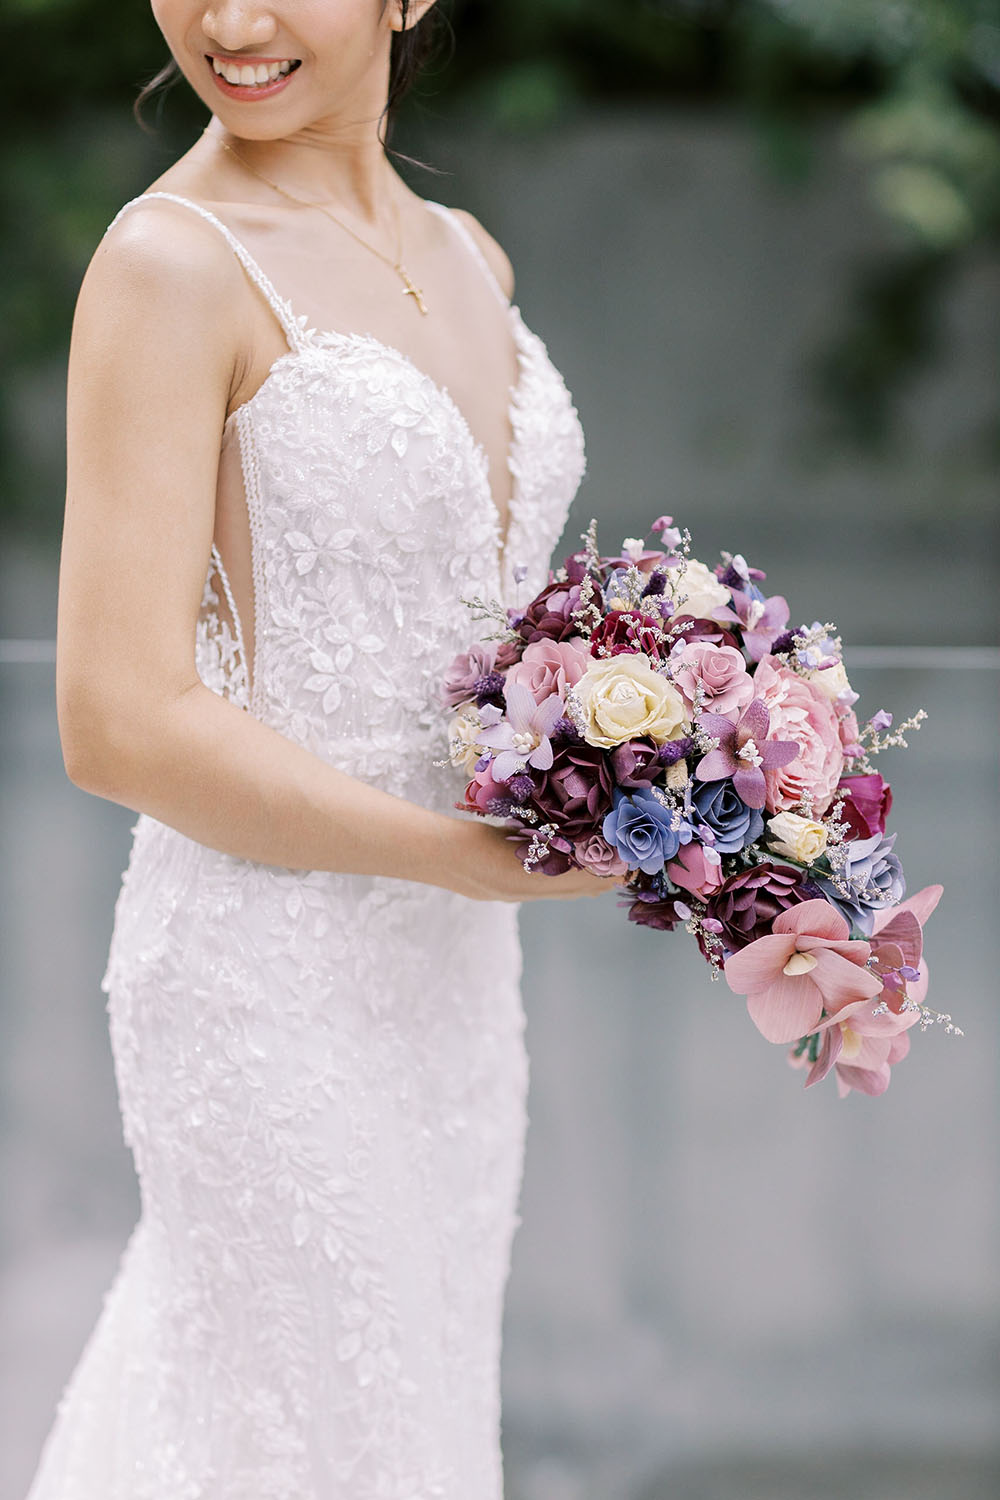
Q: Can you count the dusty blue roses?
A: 3